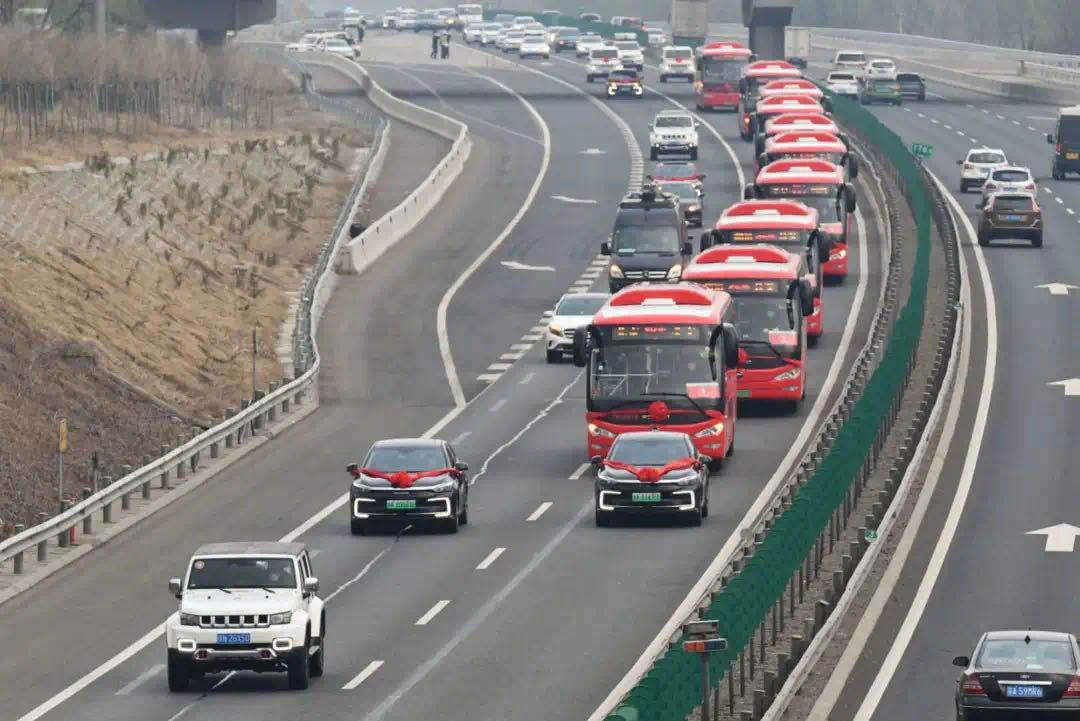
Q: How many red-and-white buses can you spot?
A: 10